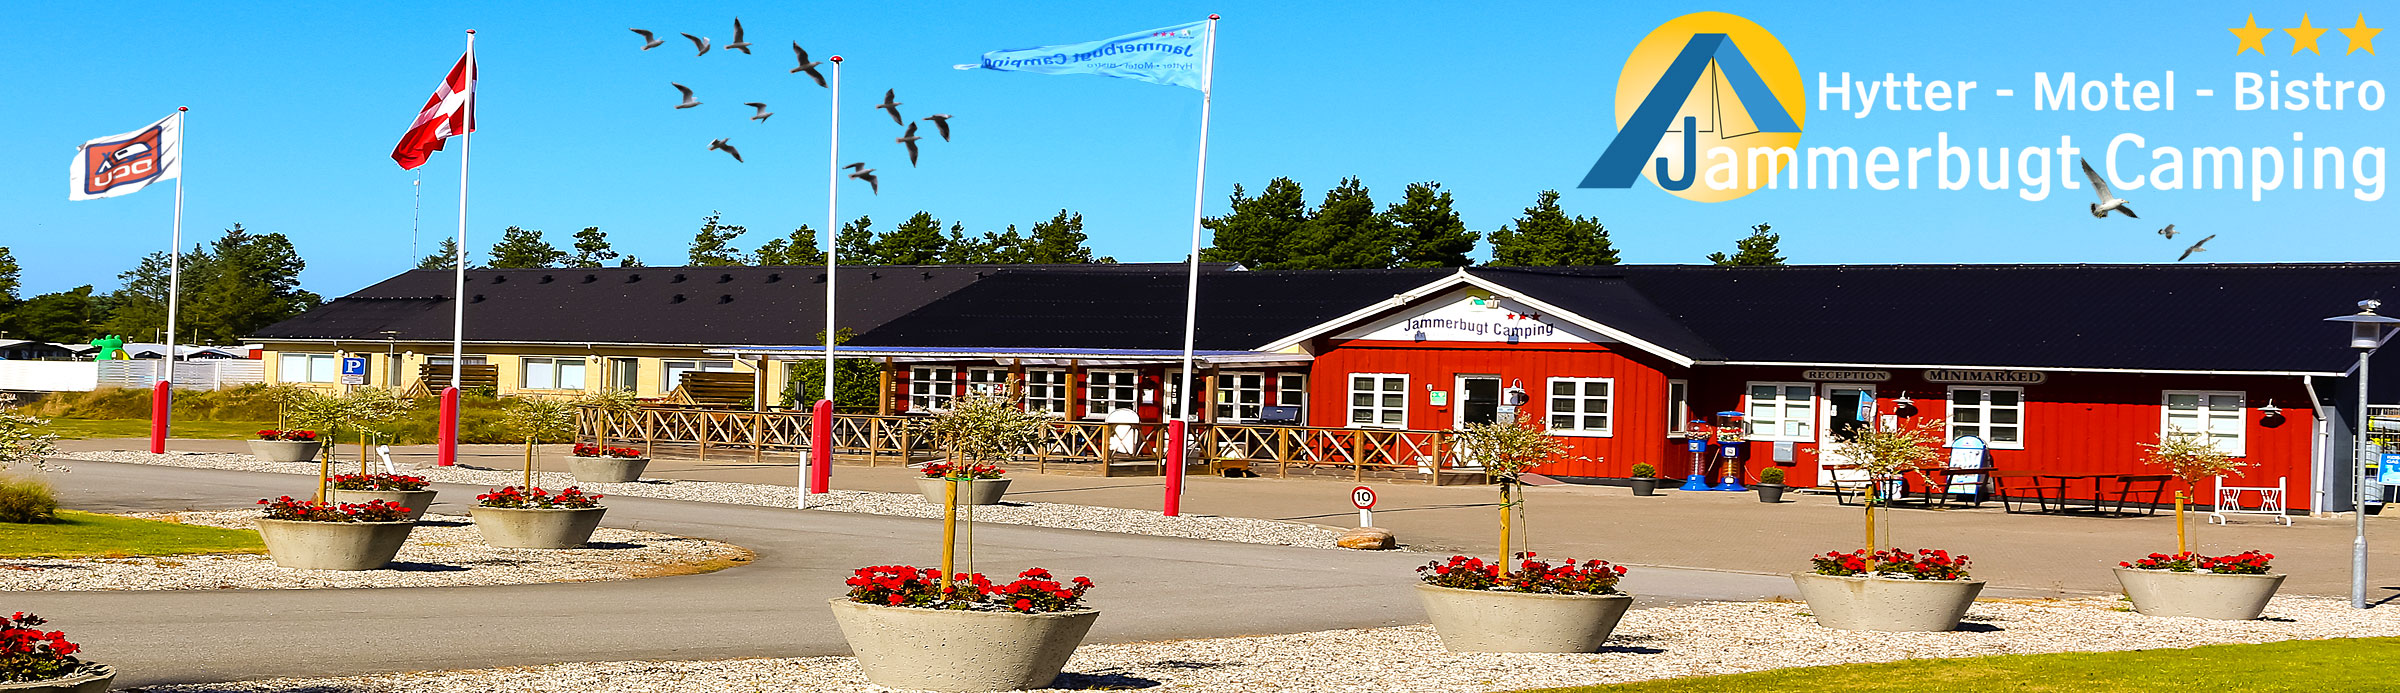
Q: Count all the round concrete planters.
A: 11